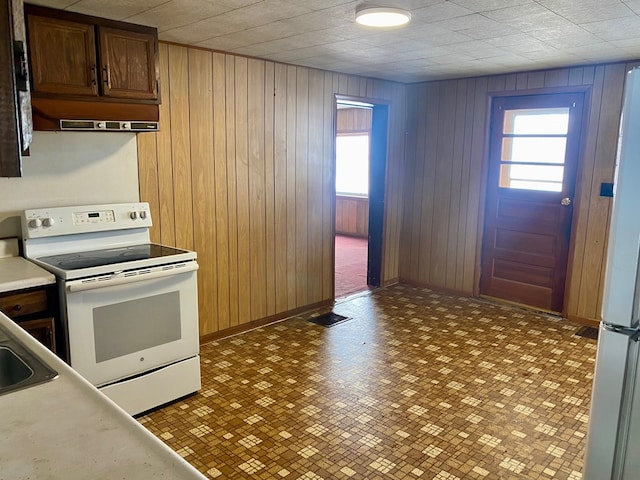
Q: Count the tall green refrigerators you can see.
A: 0